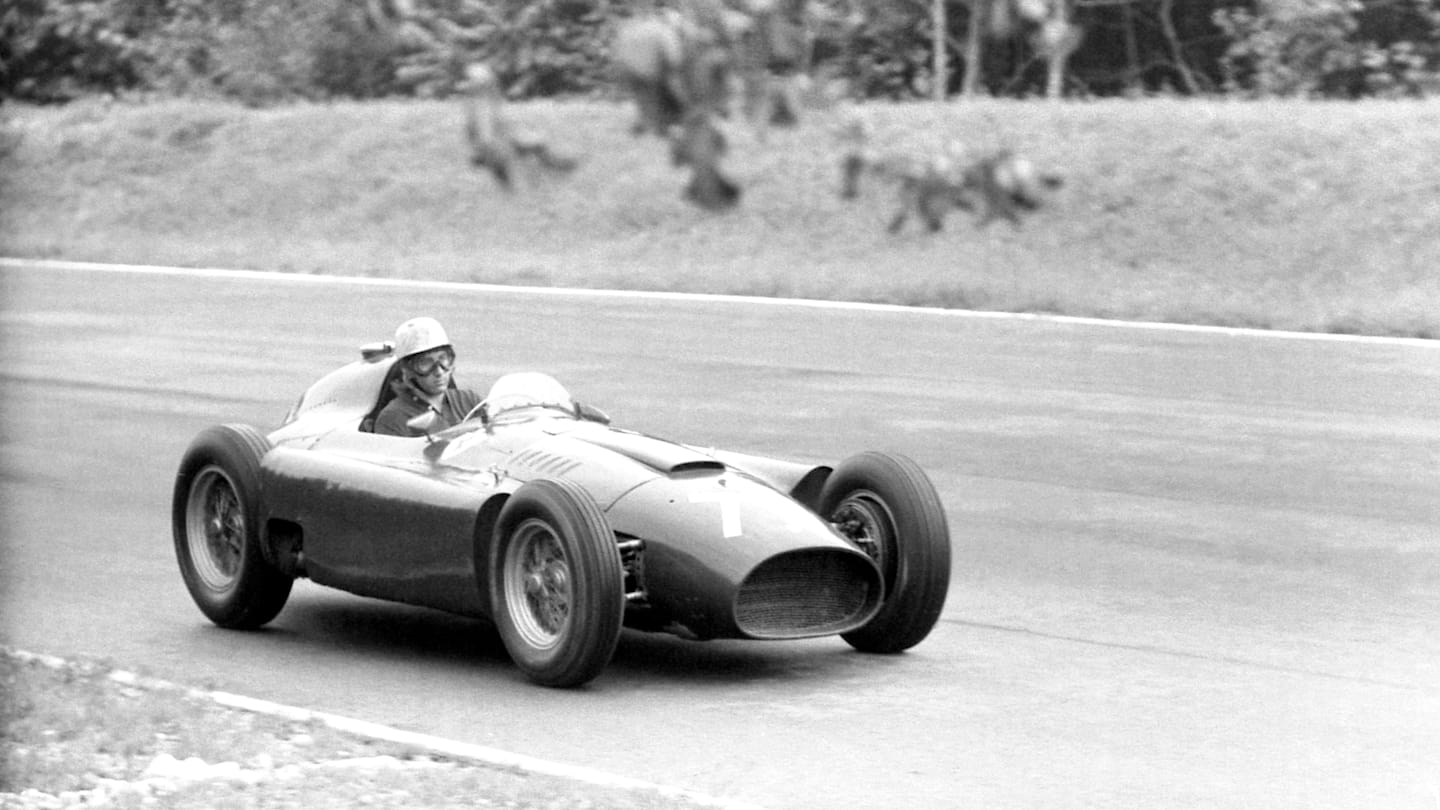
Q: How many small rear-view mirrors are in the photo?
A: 2